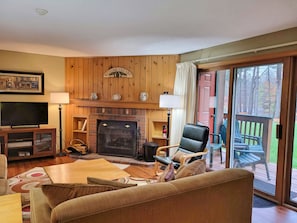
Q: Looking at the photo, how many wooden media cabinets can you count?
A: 1